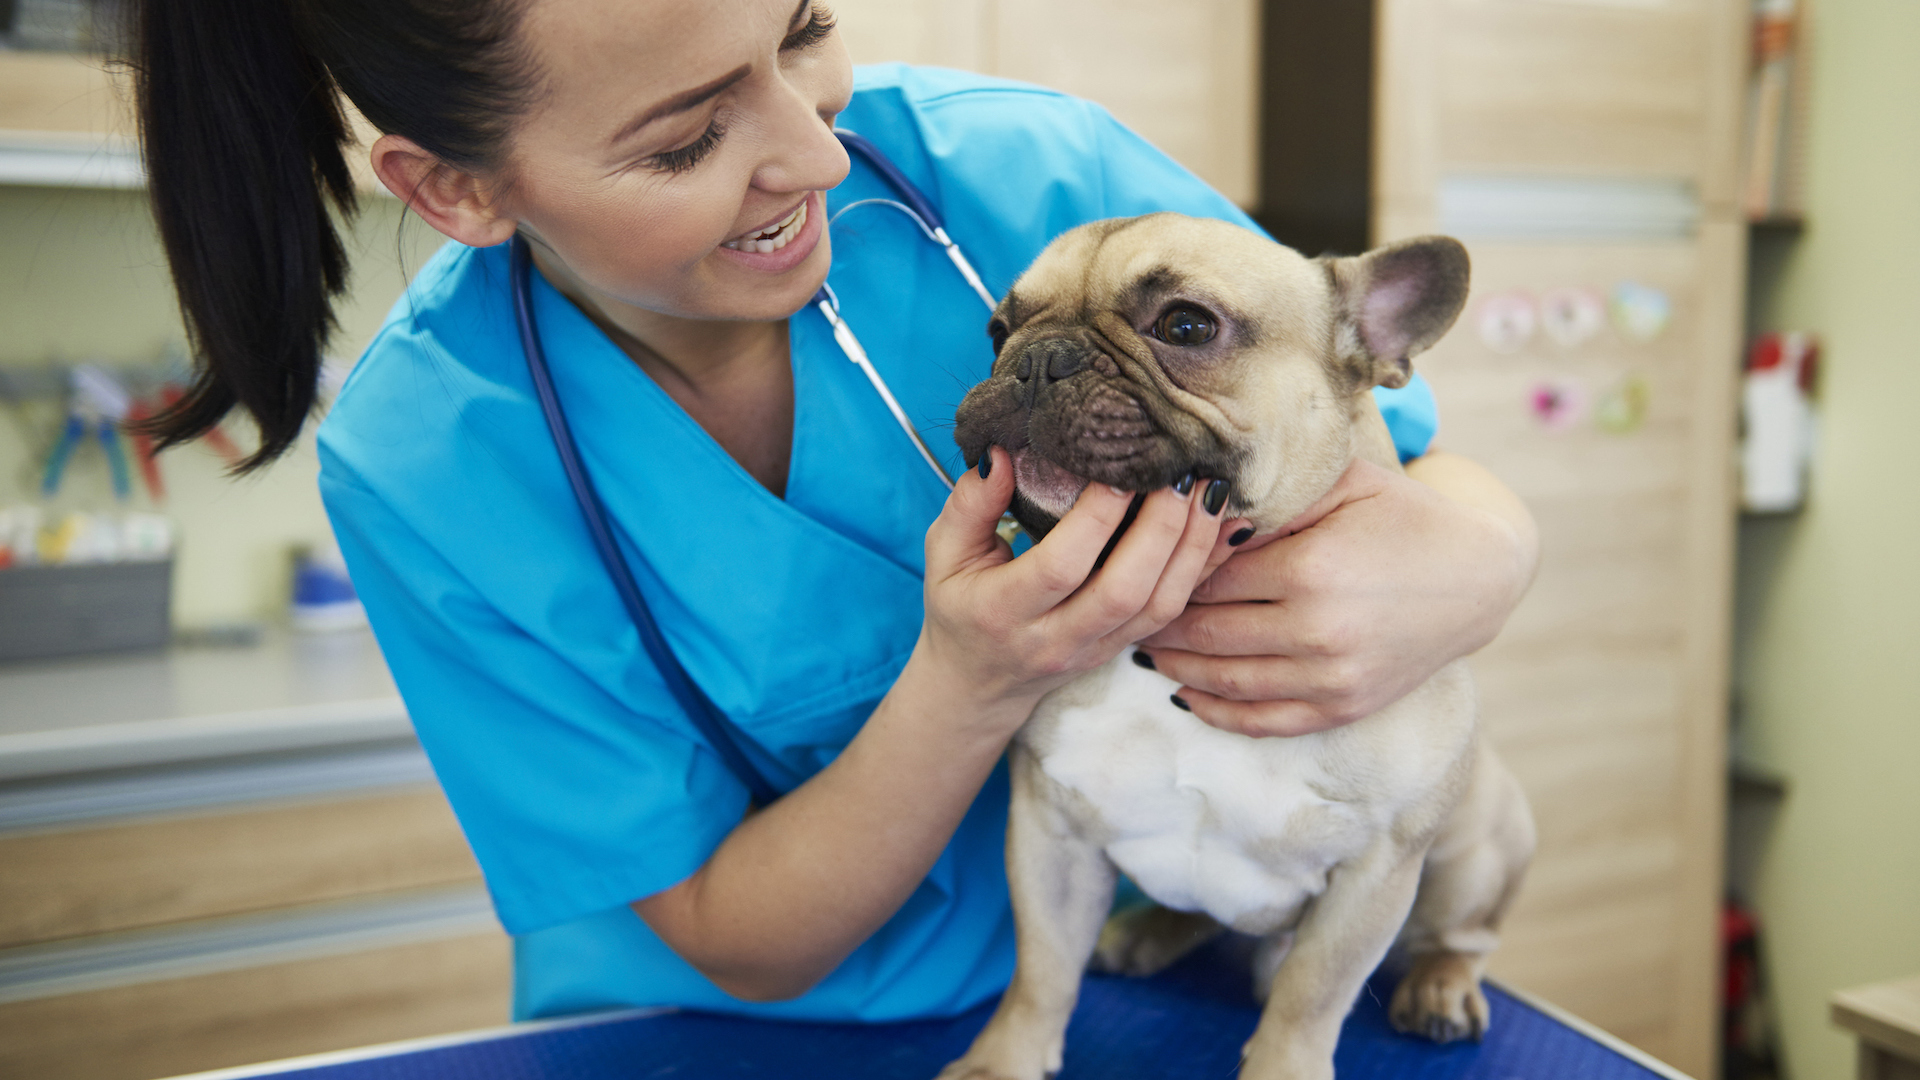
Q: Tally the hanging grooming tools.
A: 2